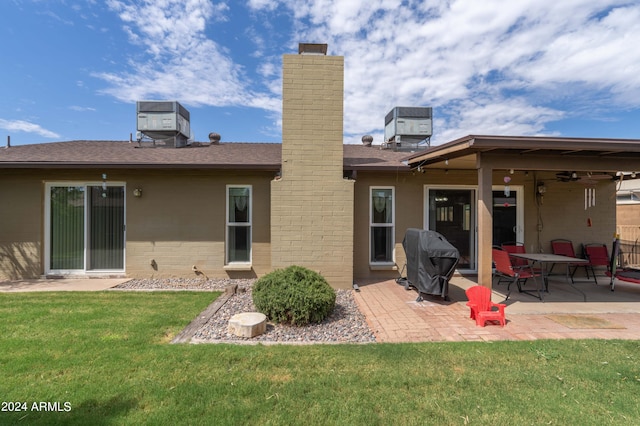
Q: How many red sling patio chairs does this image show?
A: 4